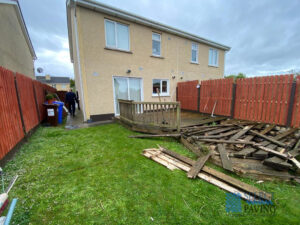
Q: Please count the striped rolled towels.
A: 0